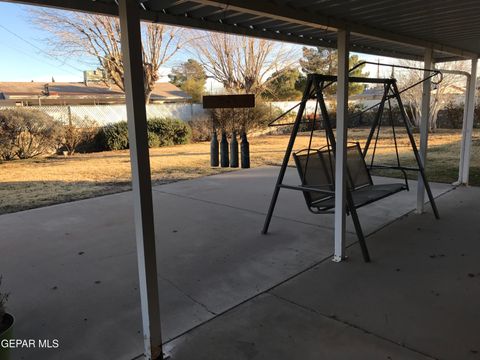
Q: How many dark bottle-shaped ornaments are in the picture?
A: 4